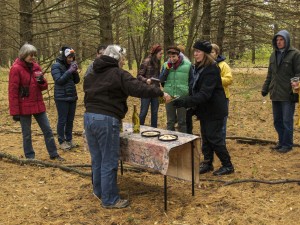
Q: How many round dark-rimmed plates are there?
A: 2